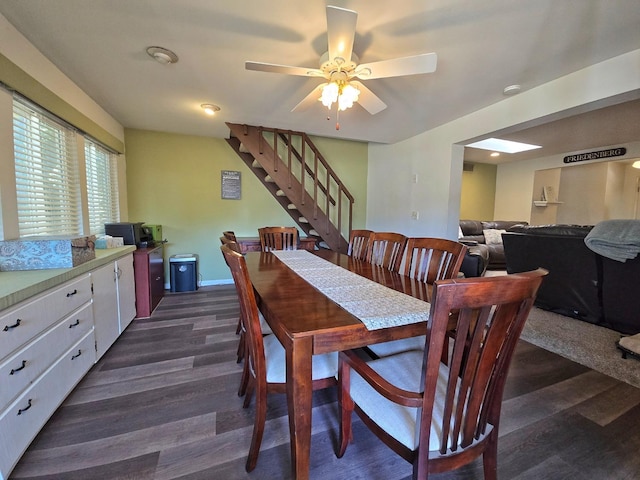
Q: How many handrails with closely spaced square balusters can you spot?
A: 1